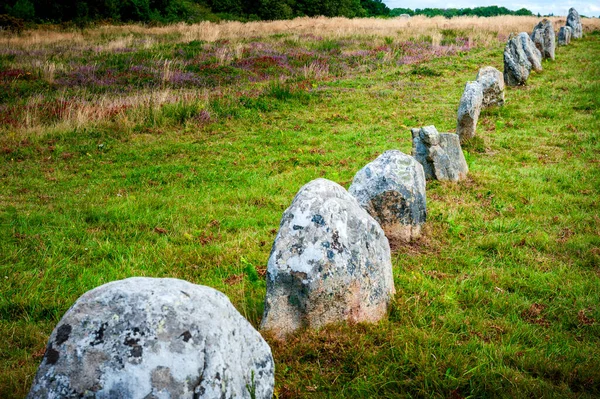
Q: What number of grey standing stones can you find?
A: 11